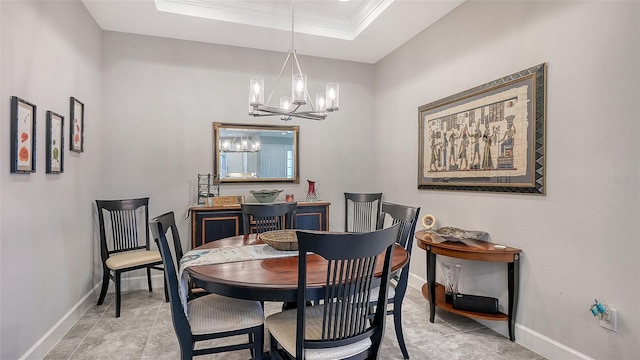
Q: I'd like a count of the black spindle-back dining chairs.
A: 6